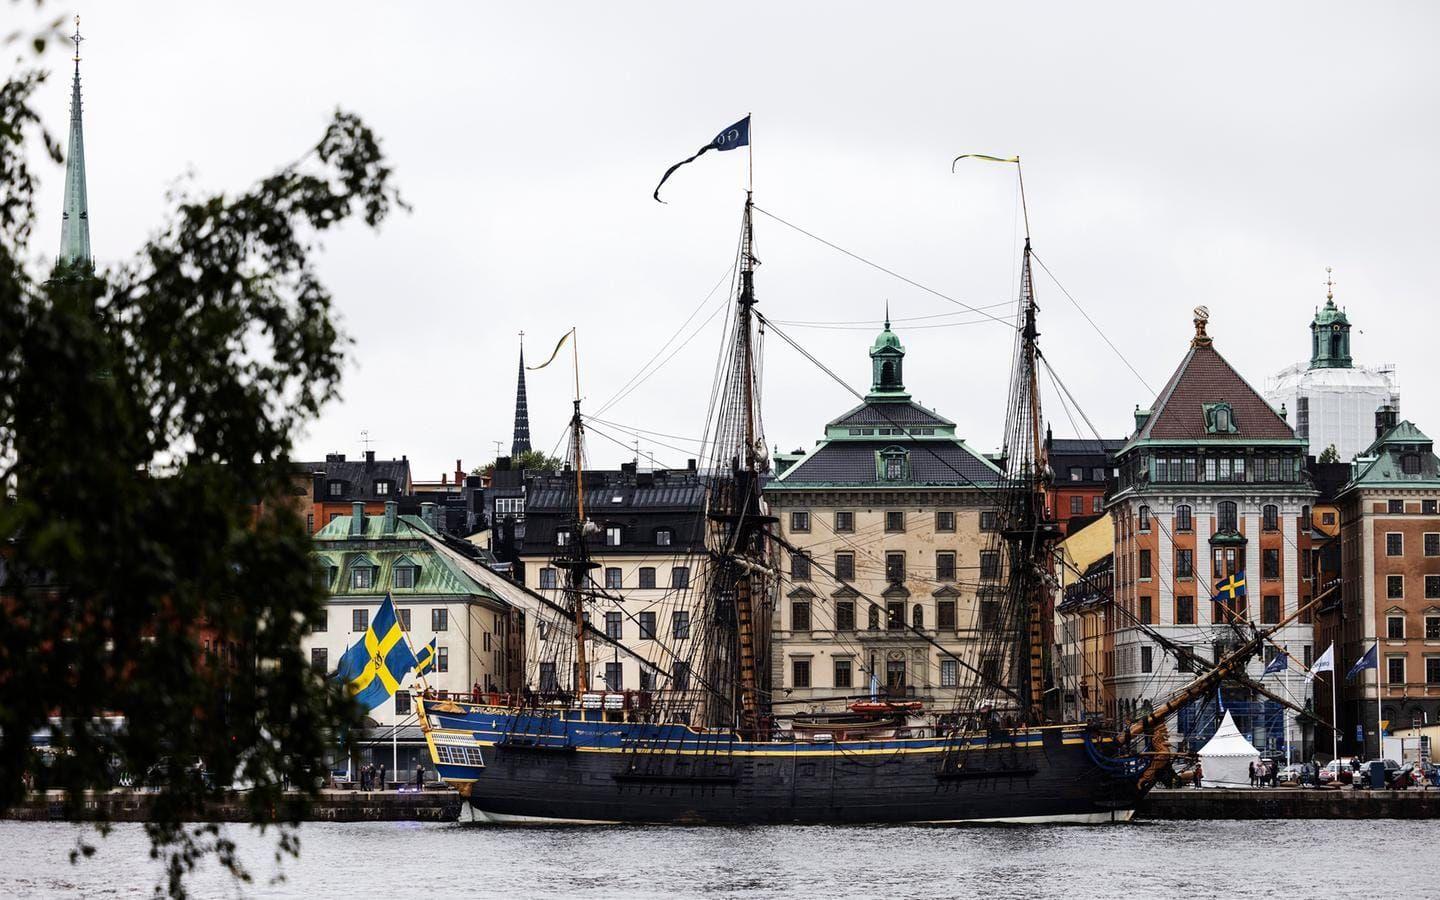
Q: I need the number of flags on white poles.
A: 4